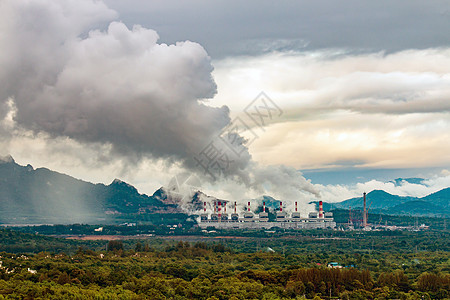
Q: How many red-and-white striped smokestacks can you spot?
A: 10